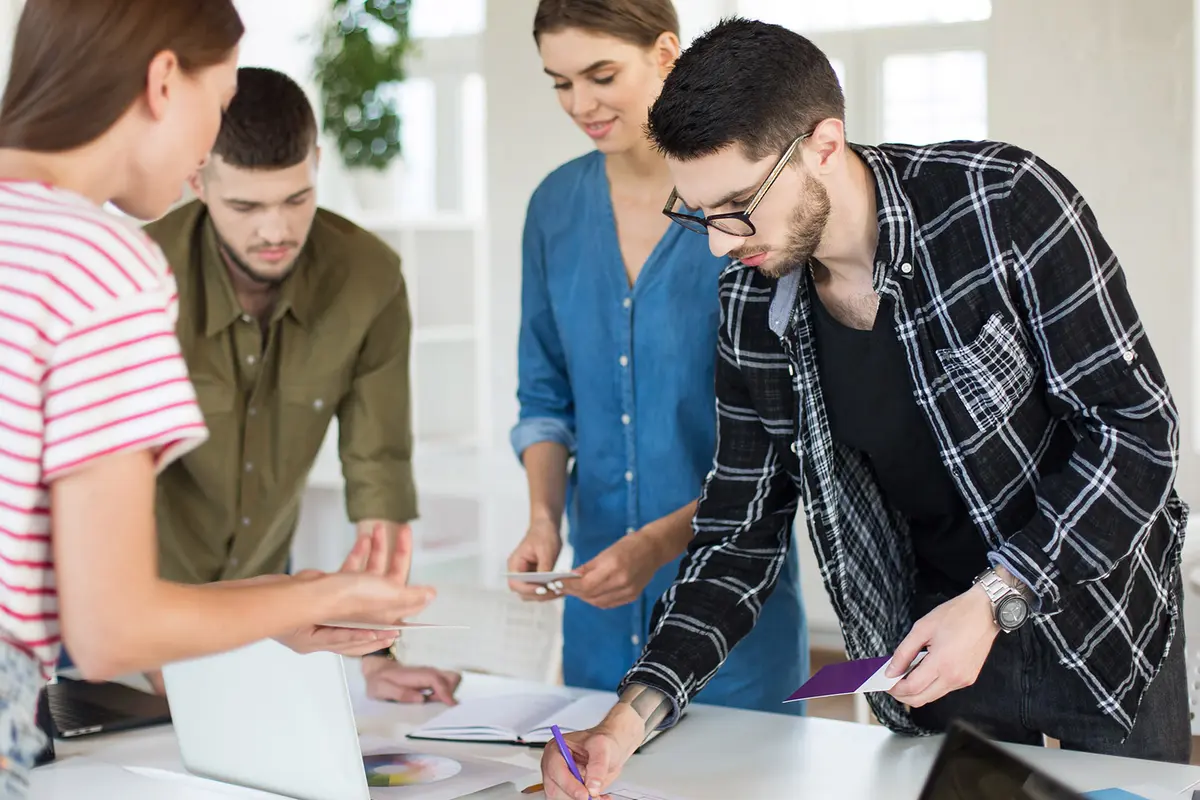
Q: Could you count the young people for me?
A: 4